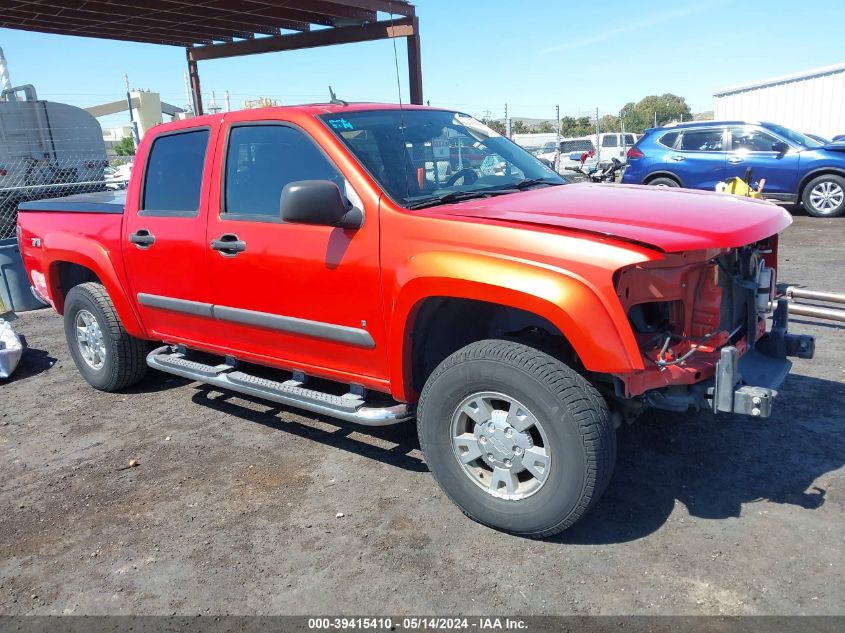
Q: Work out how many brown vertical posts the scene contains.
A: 2